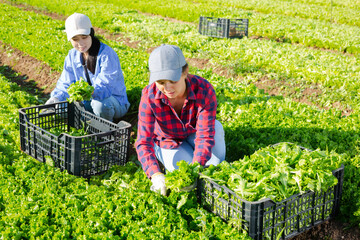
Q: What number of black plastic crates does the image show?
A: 3